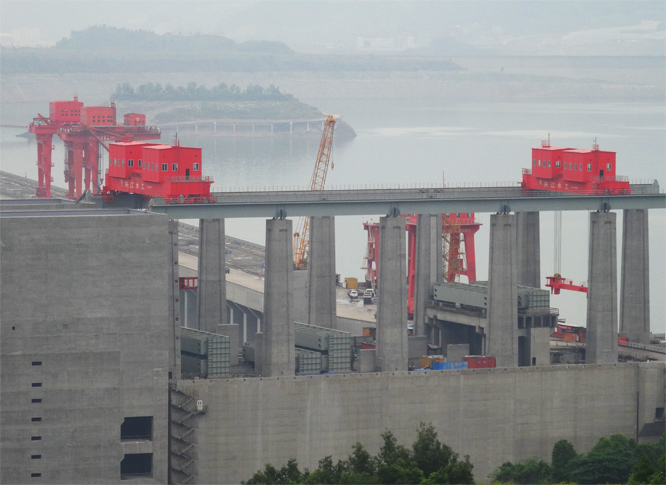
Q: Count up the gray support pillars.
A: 9